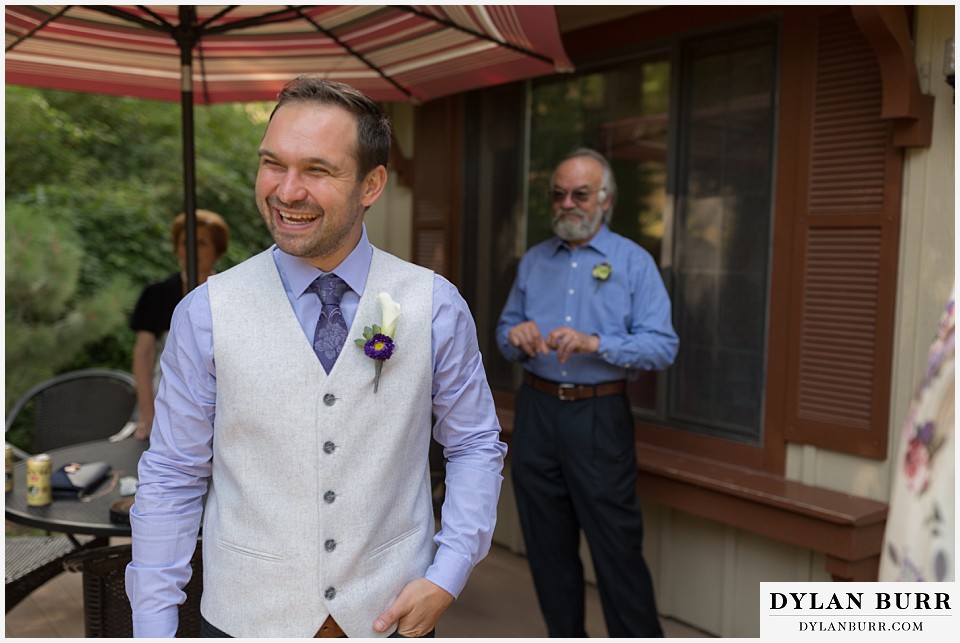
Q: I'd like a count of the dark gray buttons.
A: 5